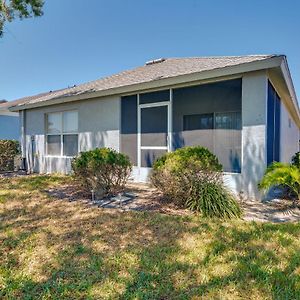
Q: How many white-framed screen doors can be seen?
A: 1